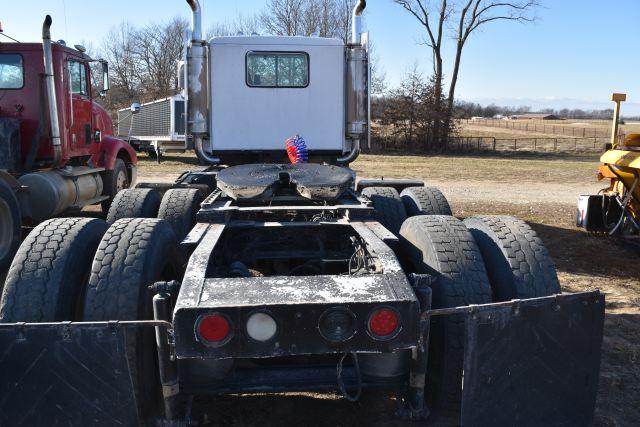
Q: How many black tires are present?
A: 10